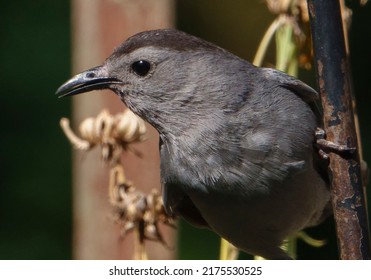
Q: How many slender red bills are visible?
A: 0